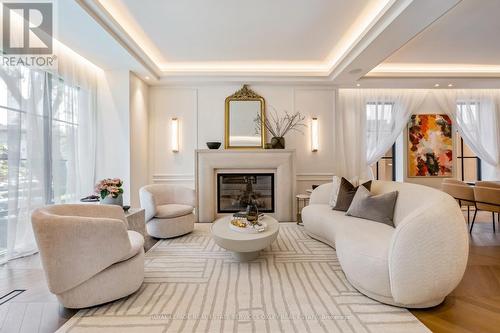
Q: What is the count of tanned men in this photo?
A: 0